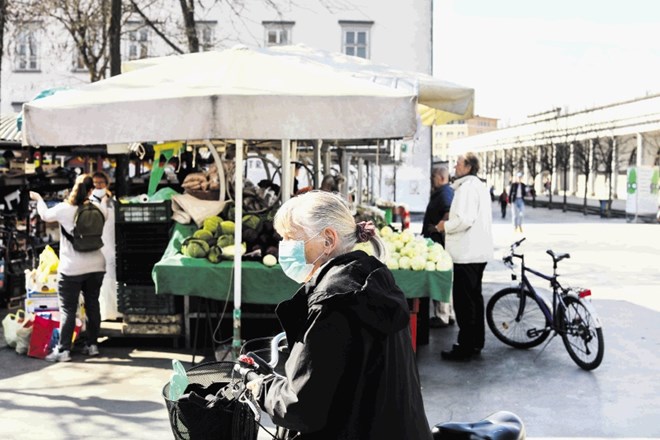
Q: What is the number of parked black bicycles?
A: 1